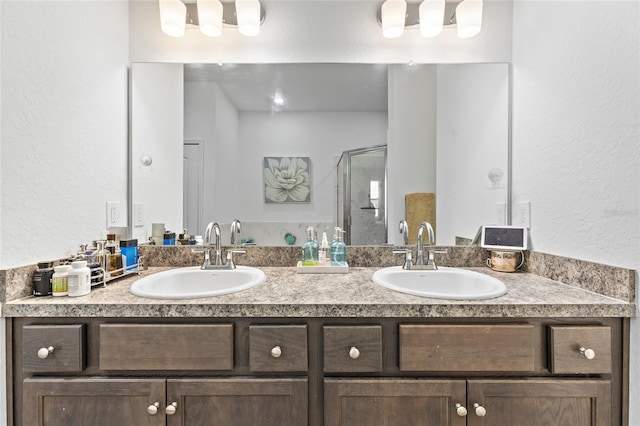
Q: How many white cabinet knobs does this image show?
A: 8